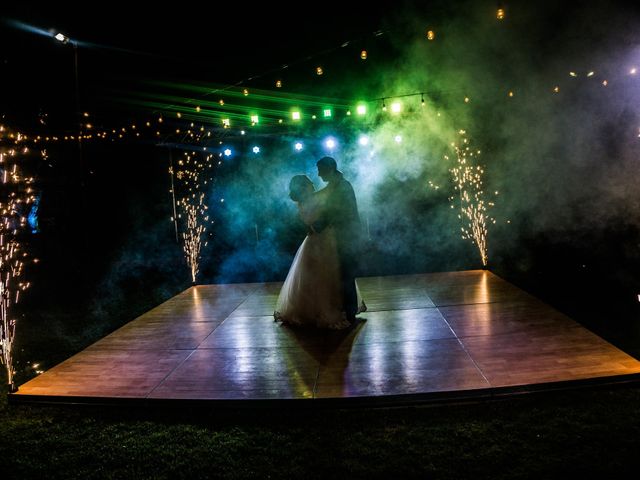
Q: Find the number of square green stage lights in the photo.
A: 6